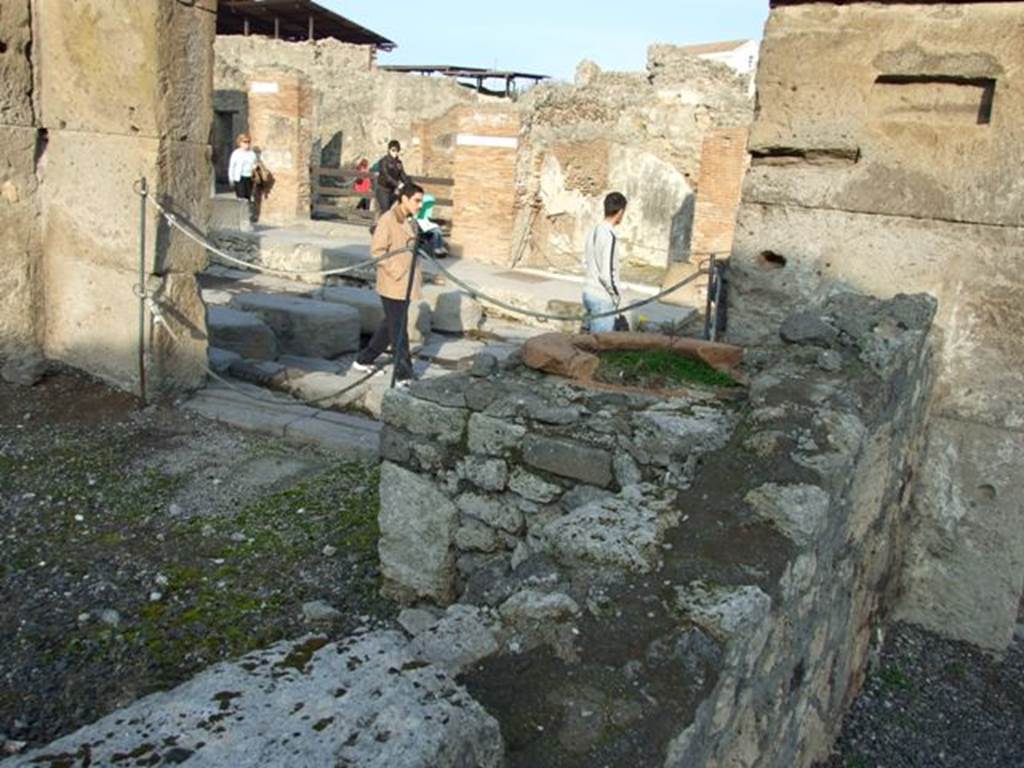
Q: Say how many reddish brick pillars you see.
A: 3